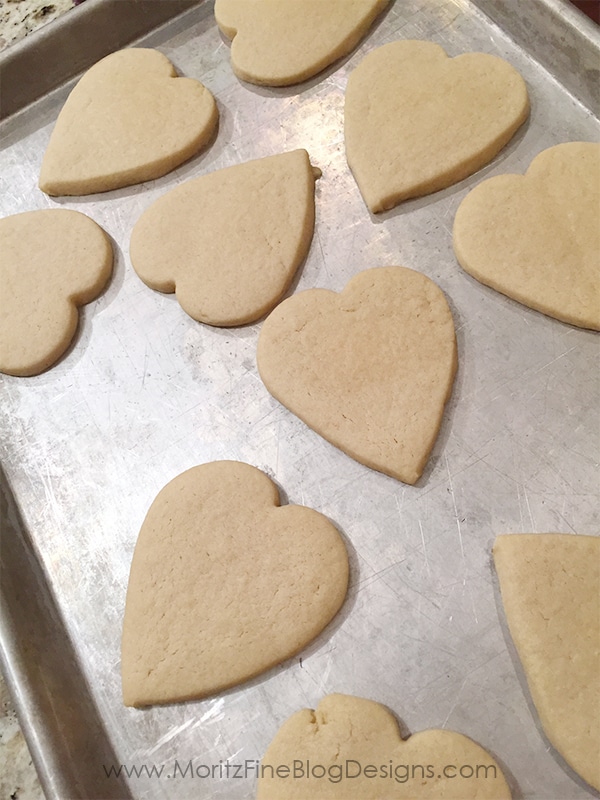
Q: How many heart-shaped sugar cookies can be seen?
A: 10